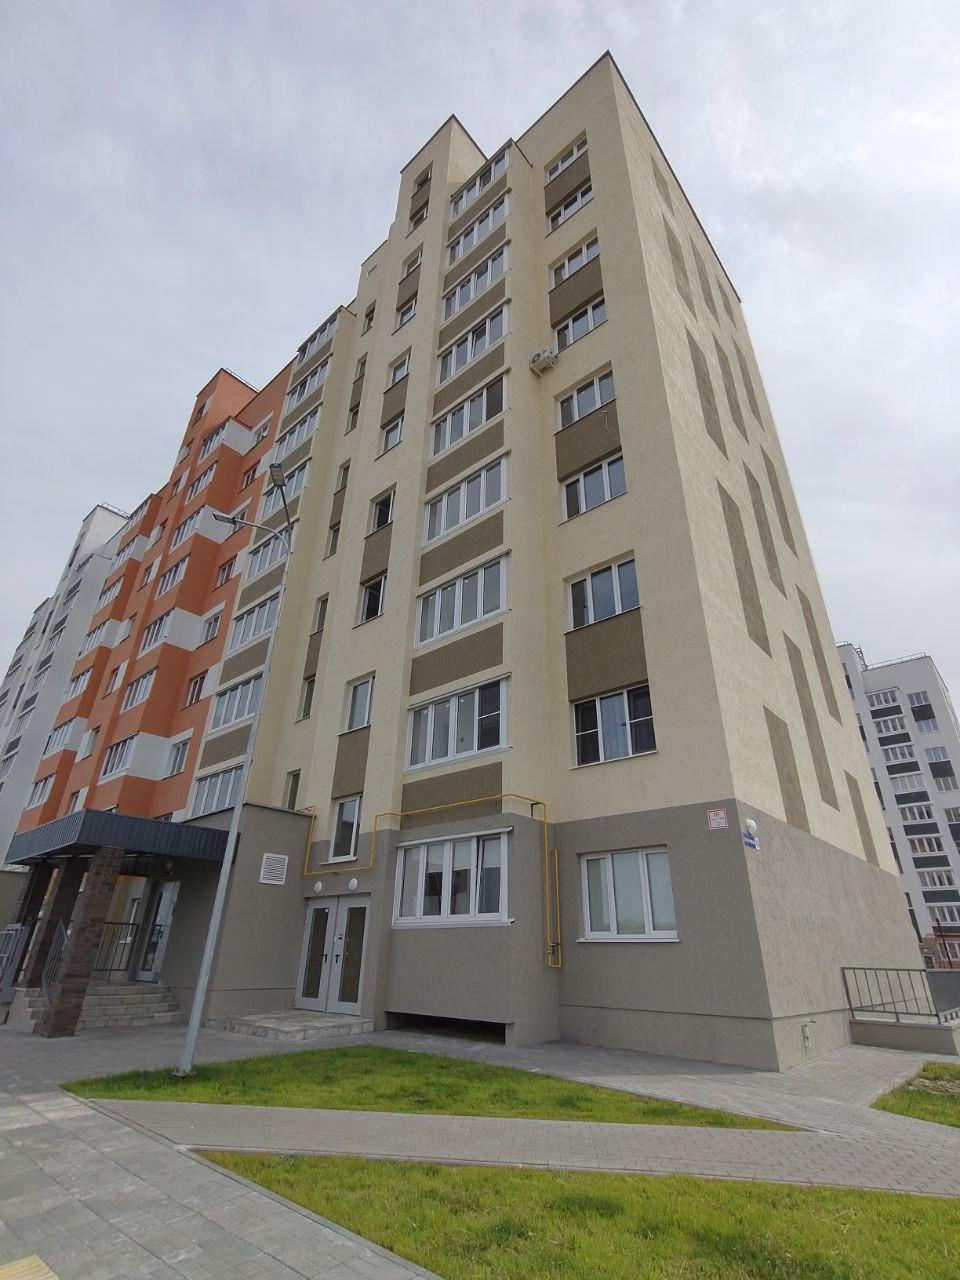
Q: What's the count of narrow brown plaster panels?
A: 14